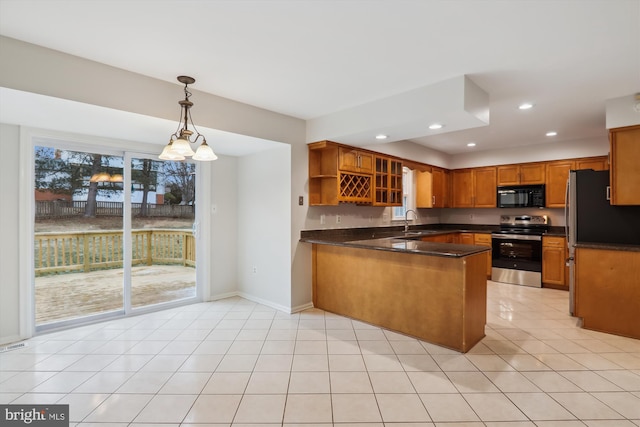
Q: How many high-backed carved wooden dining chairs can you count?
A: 0